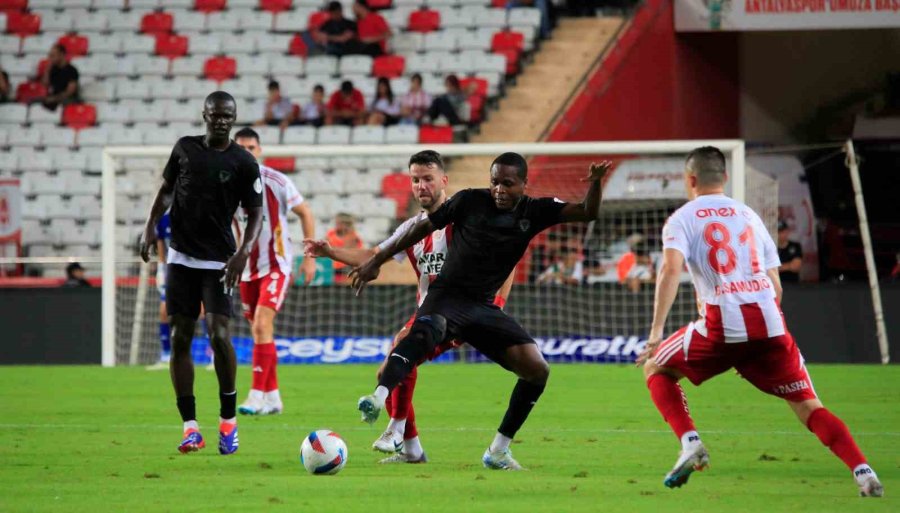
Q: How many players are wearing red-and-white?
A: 3